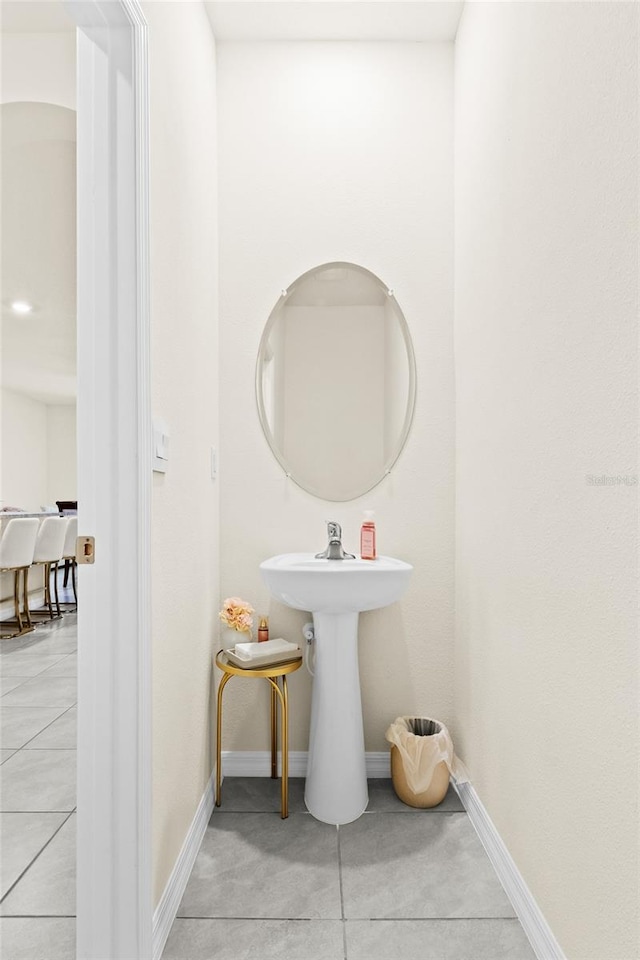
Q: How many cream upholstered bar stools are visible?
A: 3